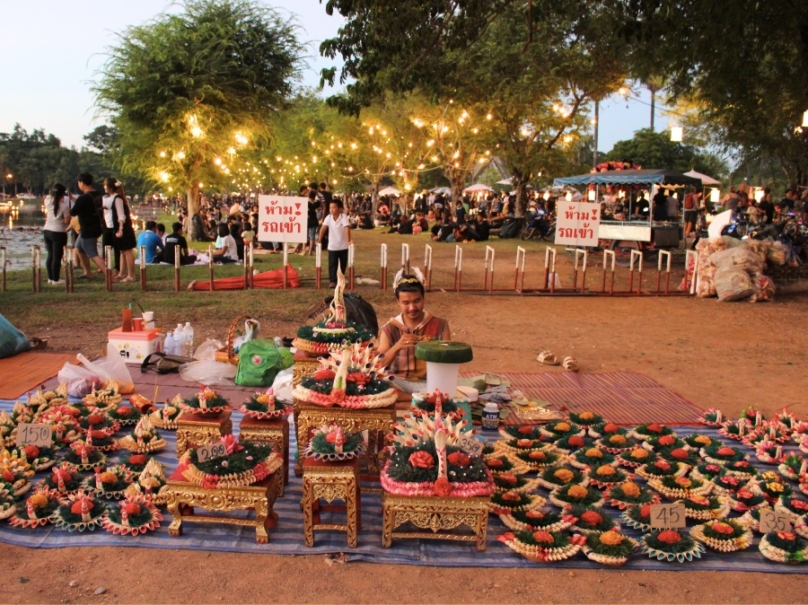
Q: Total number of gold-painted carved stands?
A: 7